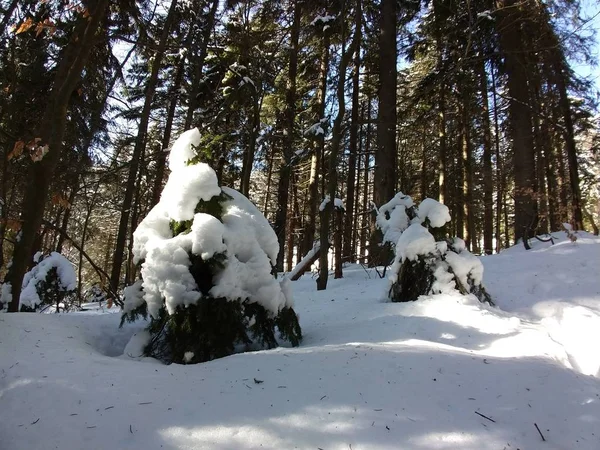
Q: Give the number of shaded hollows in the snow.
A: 1